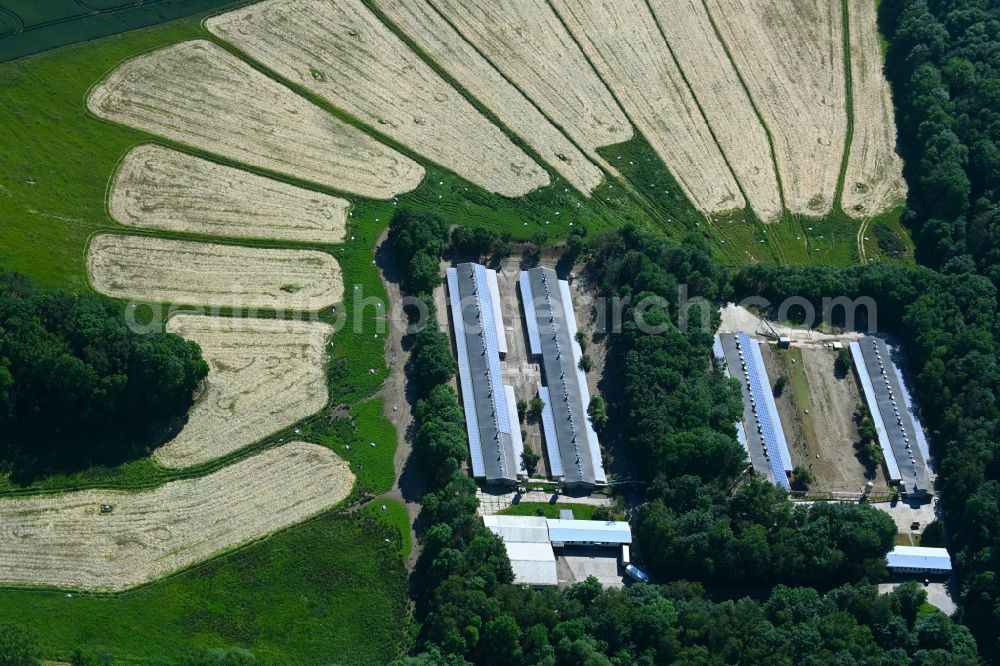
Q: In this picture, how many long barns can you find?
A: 4